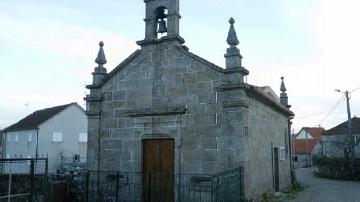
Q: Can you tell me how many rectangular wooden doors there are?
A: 1